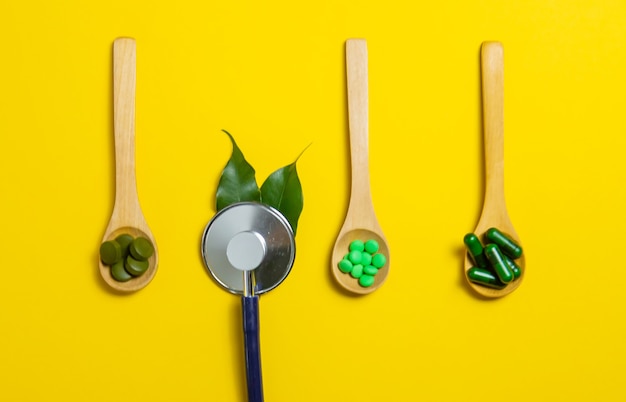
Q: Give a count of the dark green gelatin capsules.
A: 5